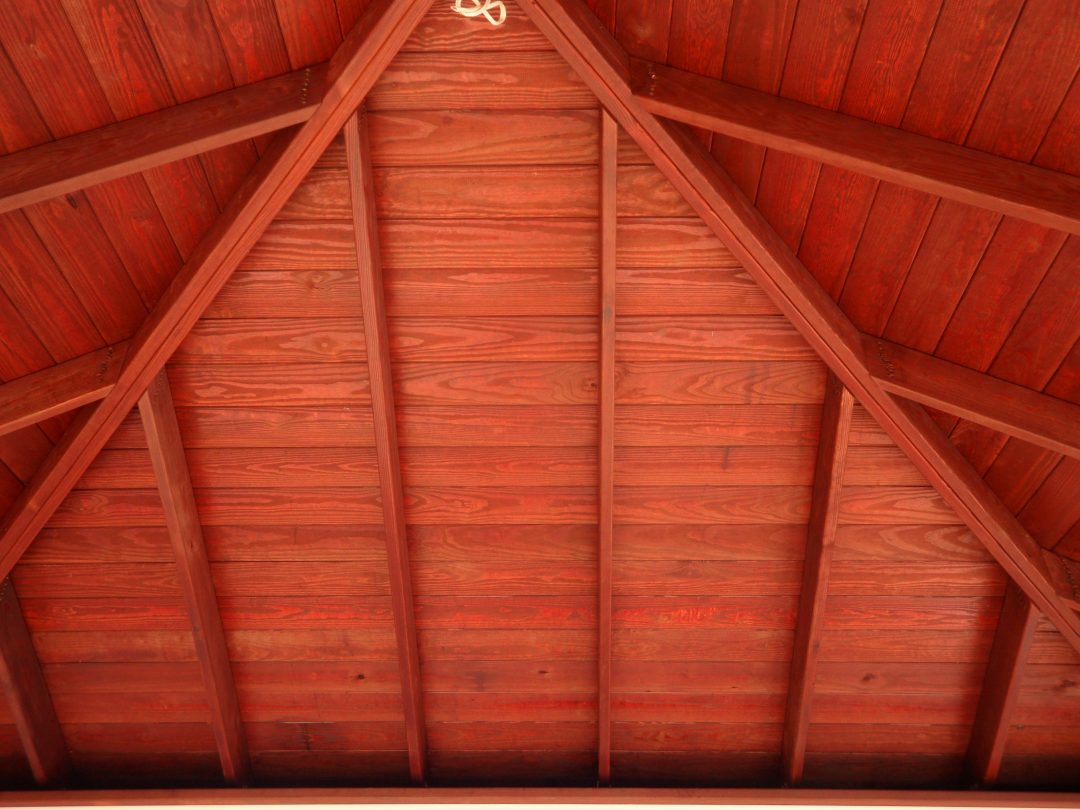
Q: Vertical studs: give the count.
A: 6